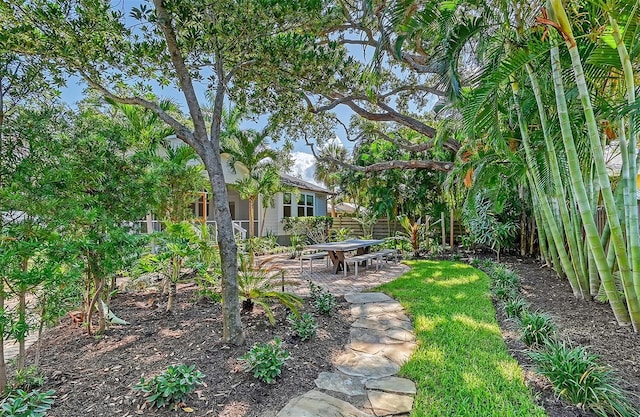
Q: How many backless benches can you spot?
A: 3